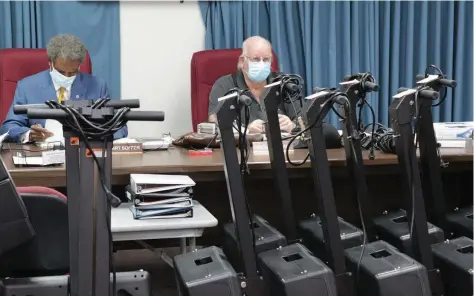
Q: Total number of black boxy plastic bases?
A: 8